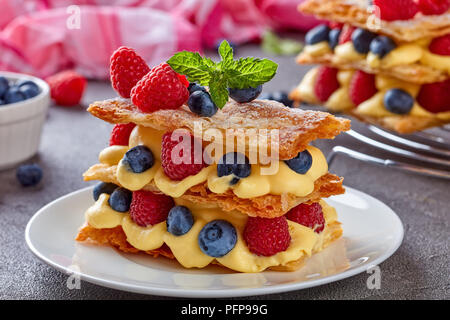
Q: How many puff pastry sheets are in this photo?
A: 6